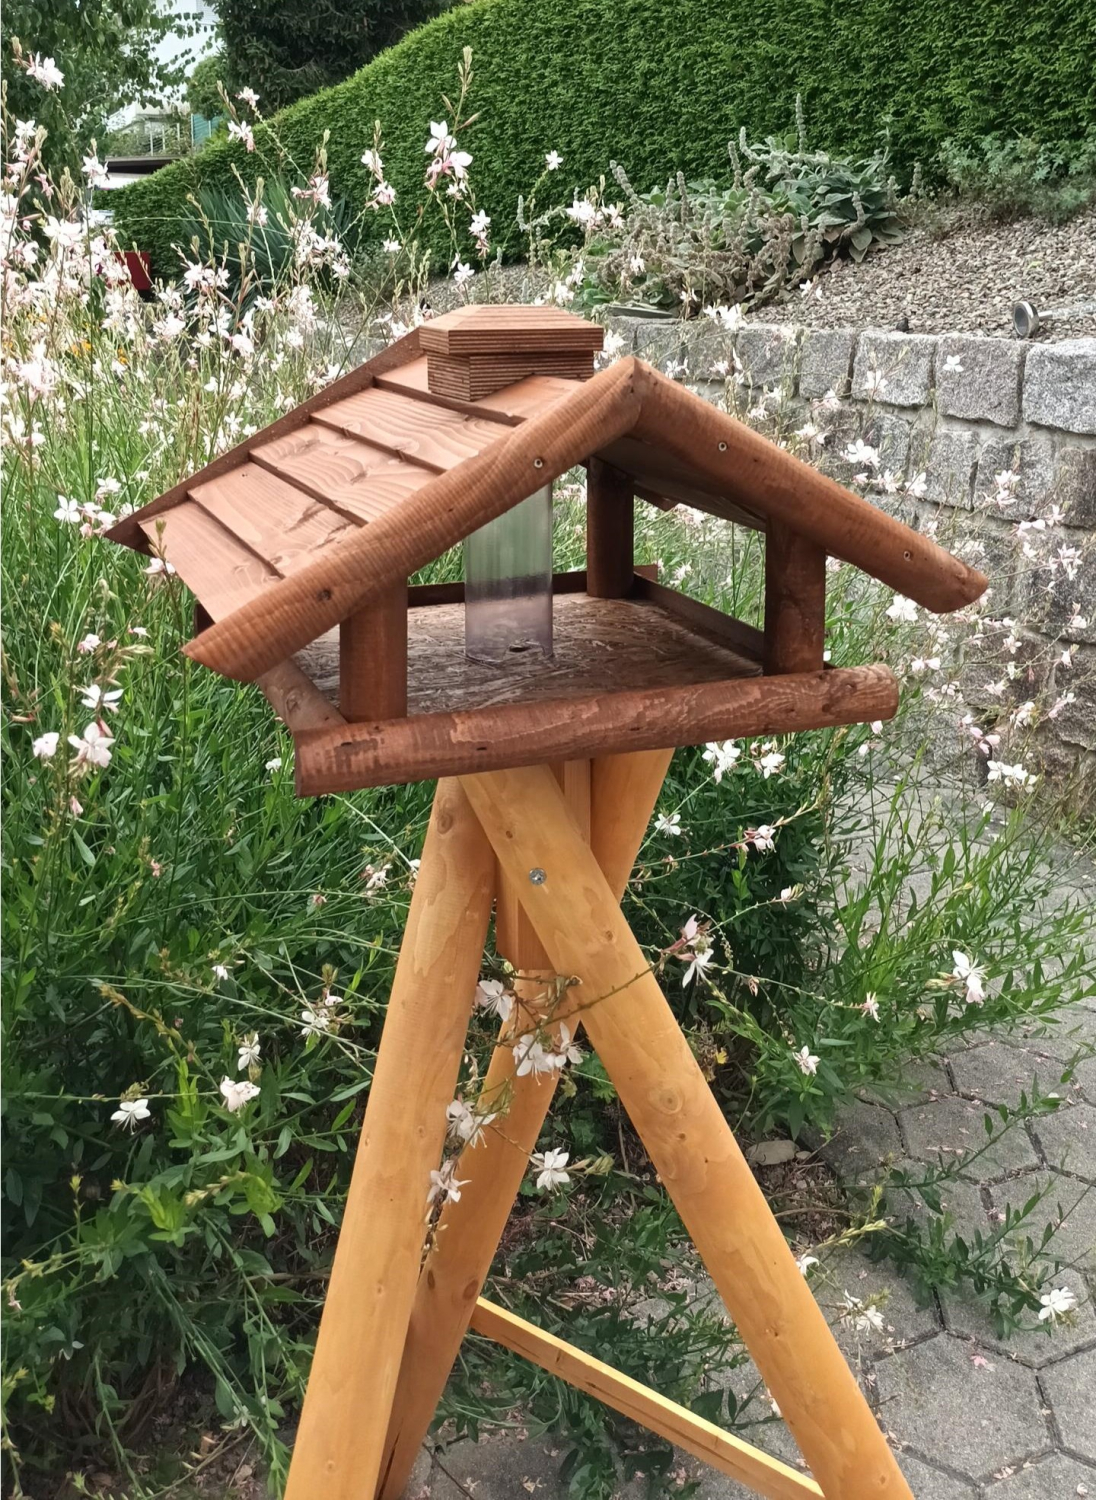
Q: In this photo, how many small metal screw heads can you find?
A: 4